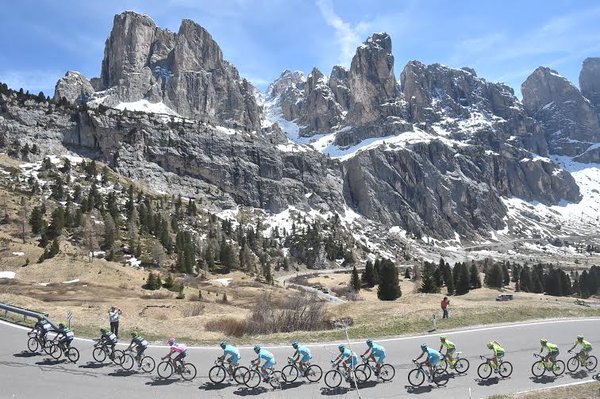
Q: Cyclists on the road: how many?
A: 15